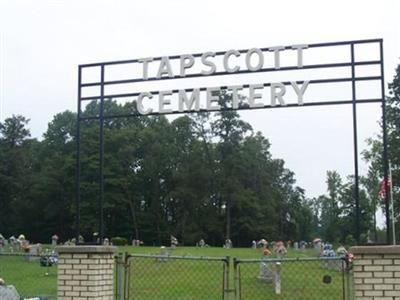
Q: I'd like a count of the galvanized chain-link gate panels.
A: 2